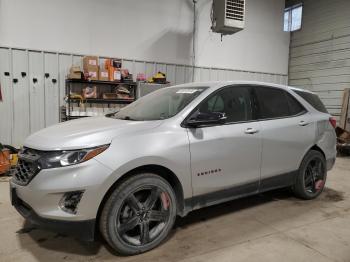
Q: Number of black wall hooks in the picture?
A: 6